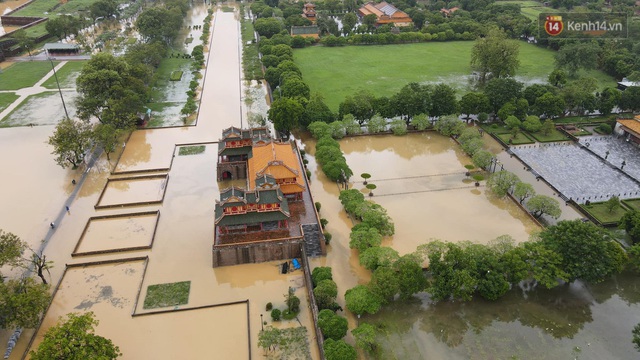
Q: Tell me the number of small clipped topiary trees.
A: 4